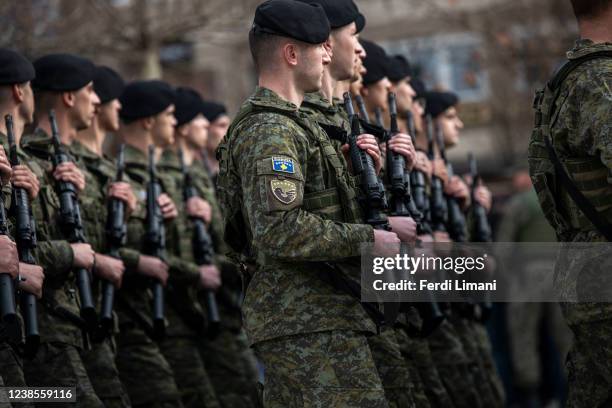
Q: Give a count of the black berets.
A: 13